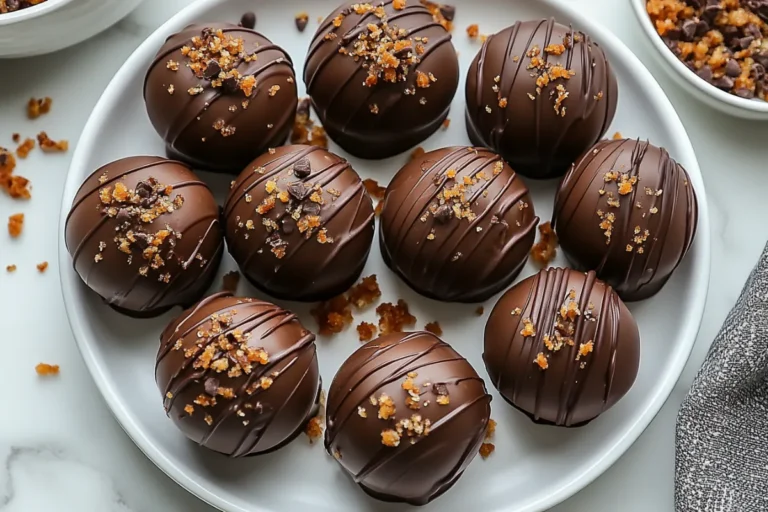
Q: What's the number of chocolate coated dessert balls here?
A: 10